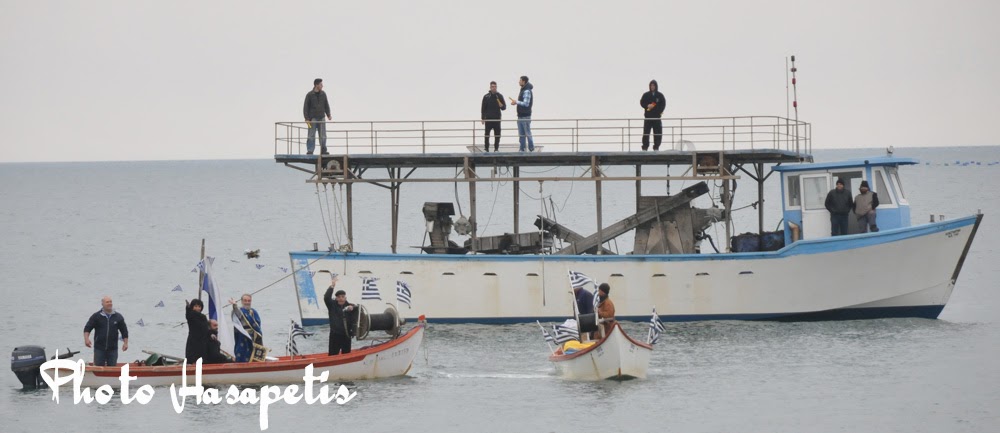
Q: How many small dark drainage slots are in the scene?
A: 10